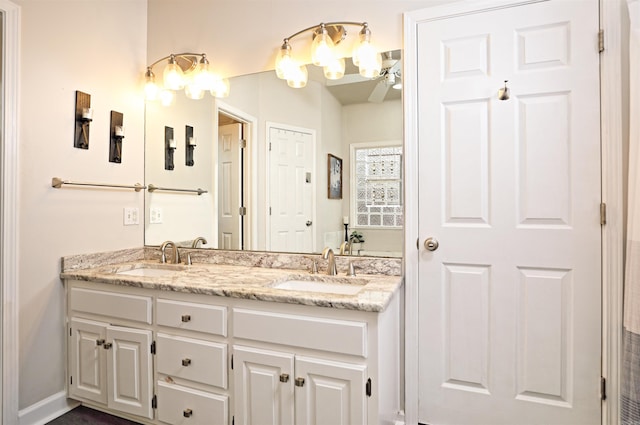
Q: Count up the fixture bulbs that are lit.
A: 6